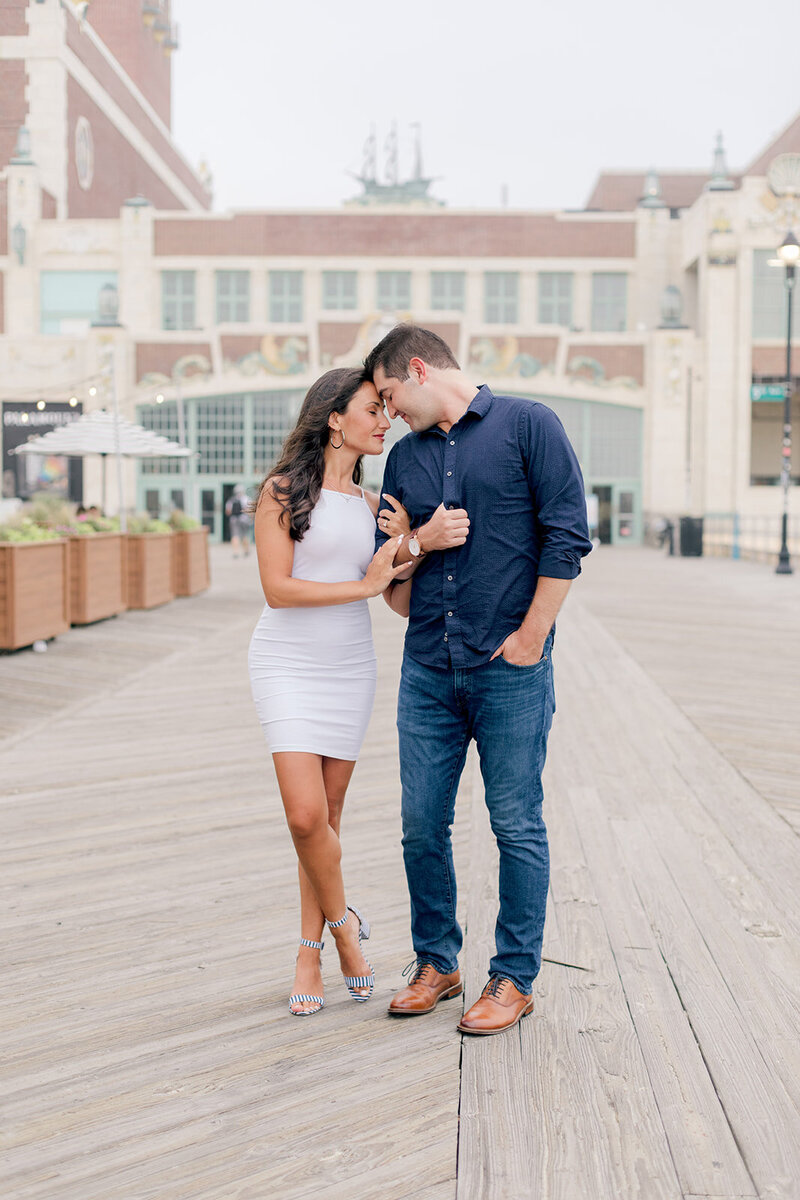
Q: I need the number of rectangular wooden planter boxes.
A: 4